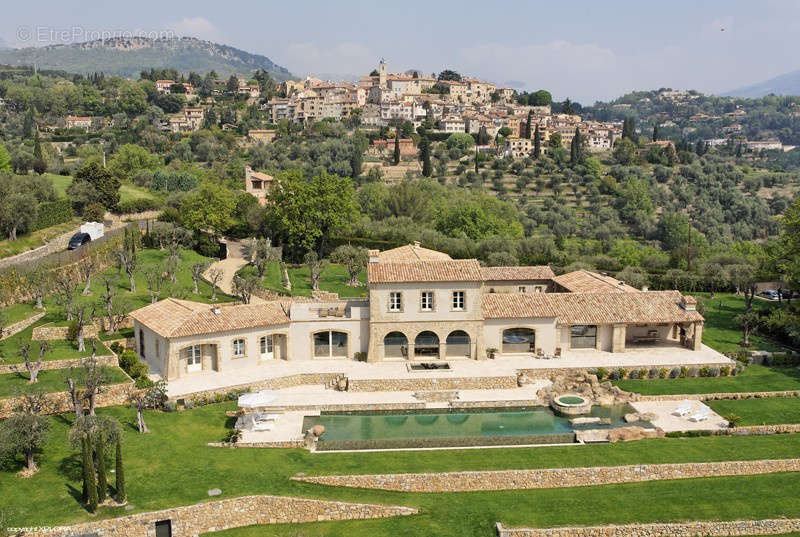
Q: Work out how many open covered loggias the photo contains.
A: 1